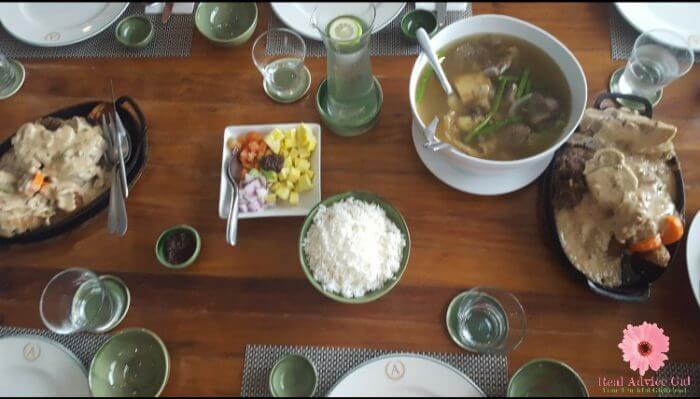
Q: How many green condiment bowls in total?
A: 4